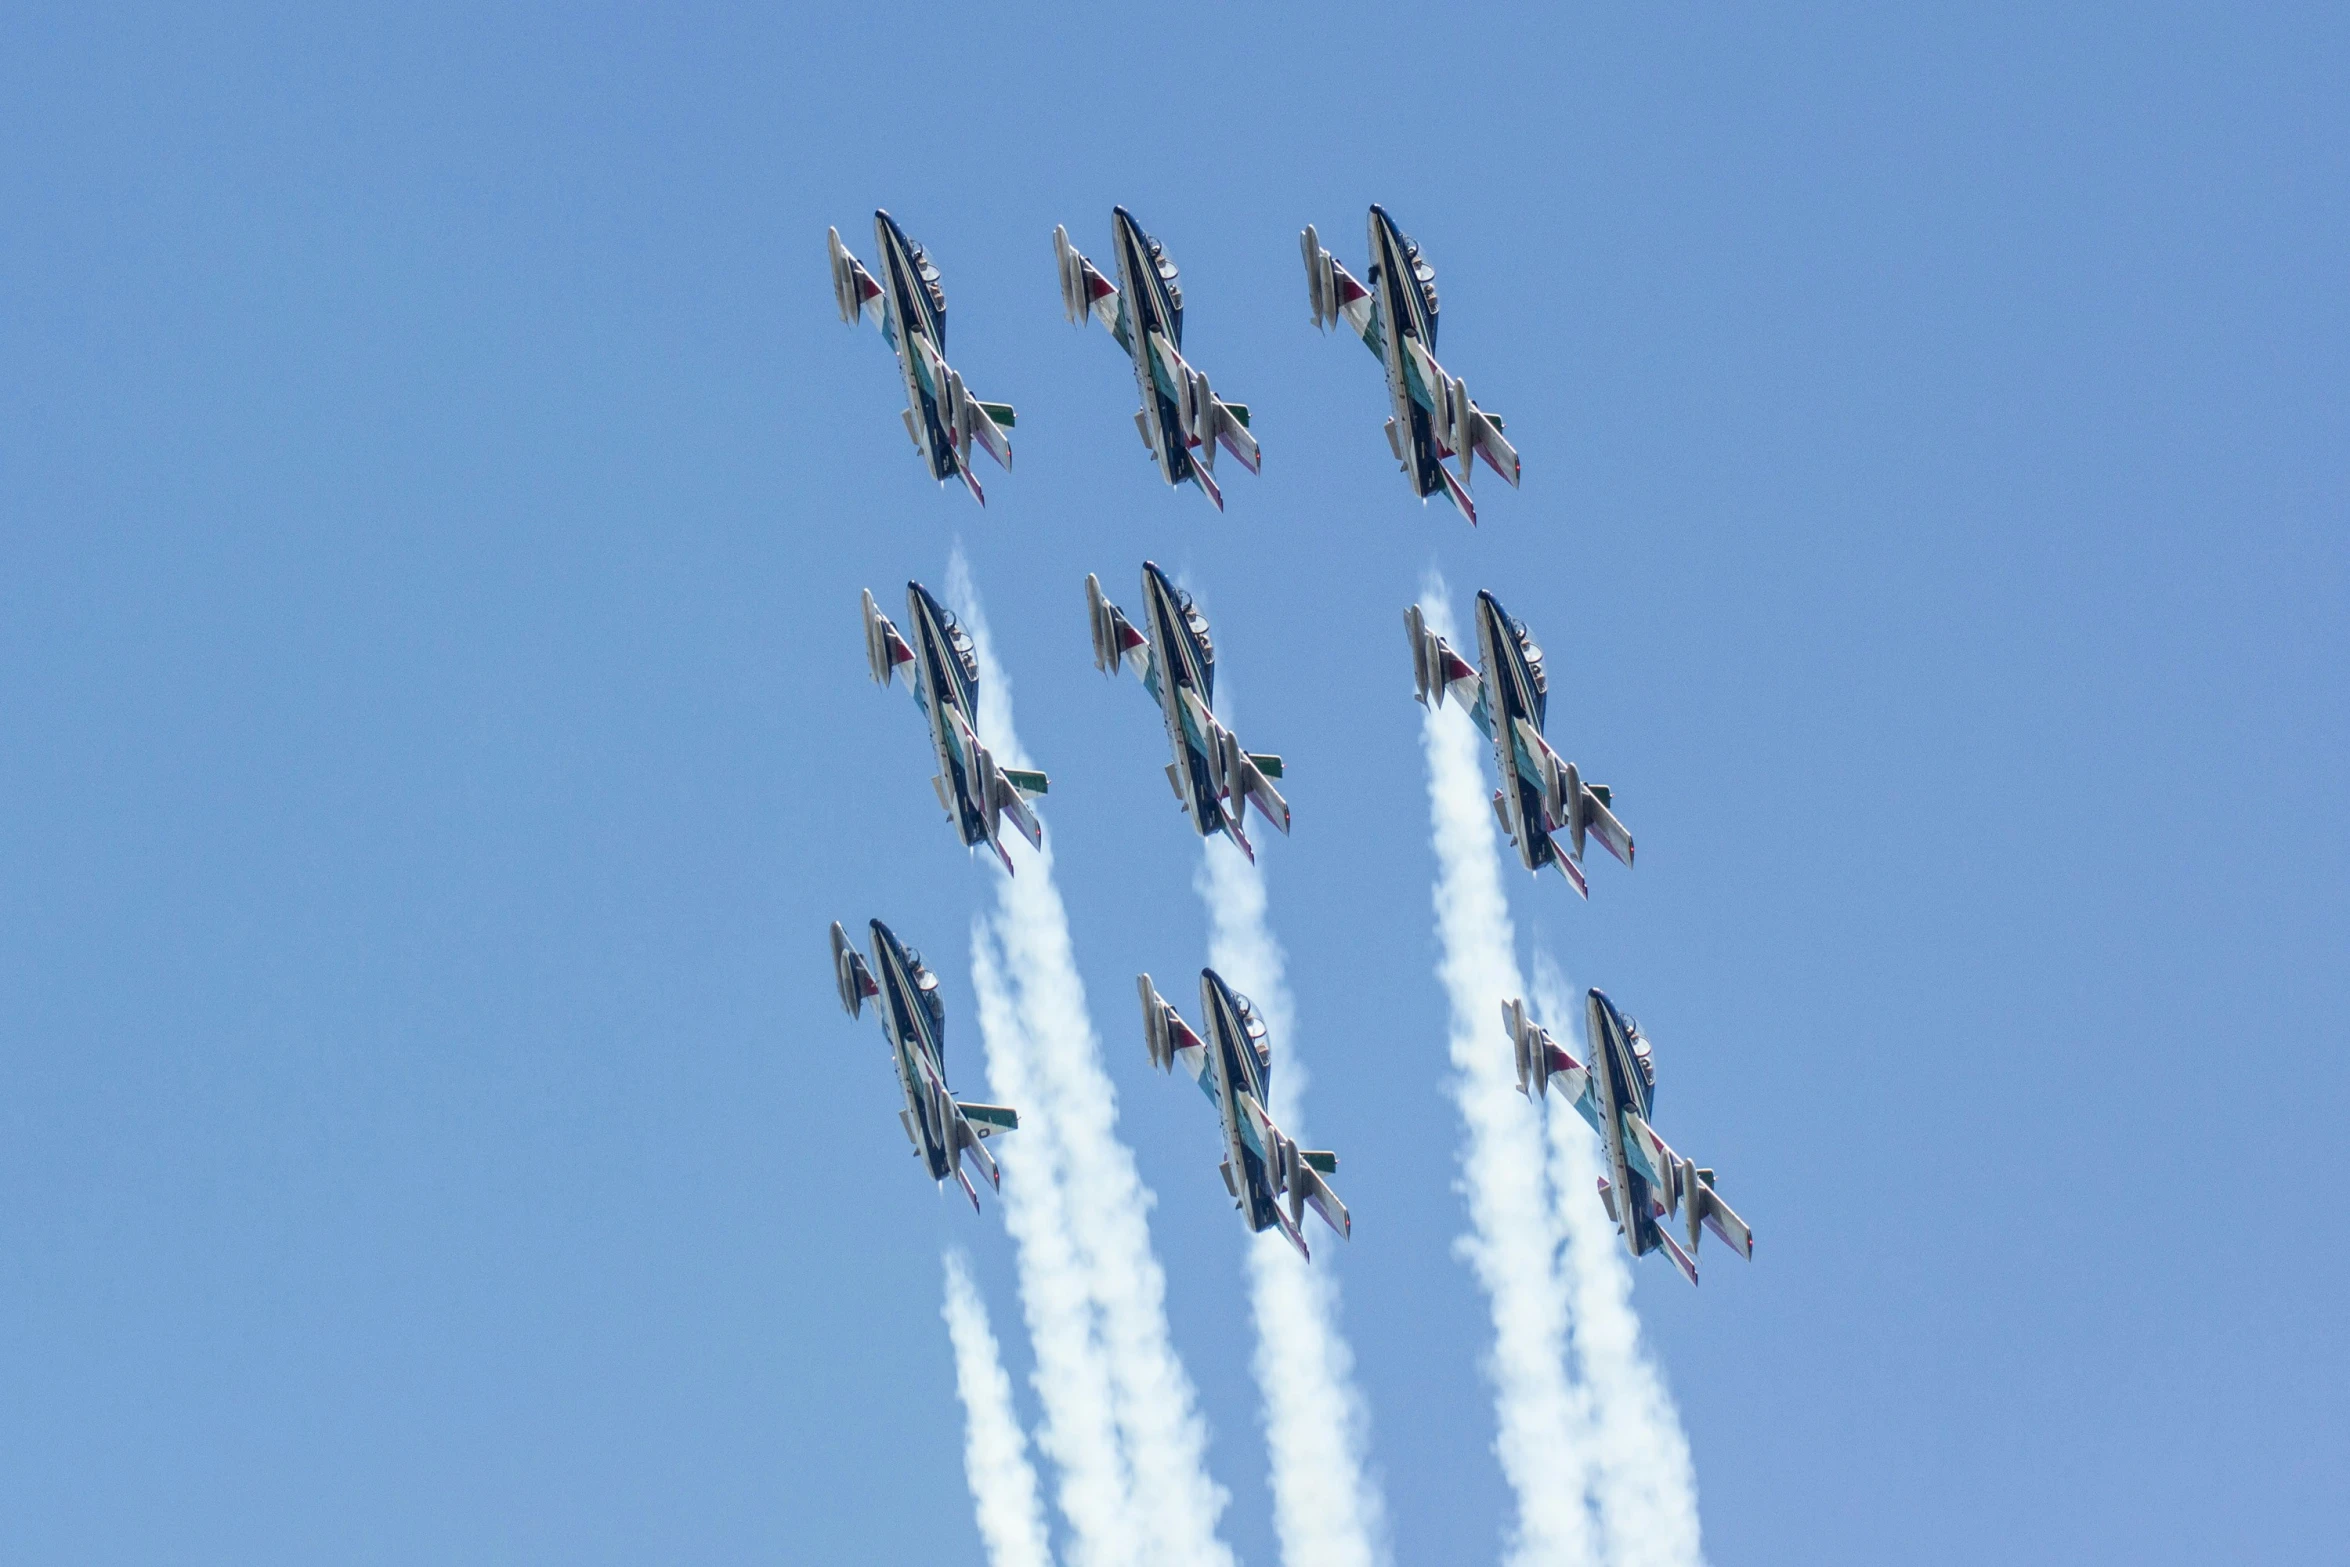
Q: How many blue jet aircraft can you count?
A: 9